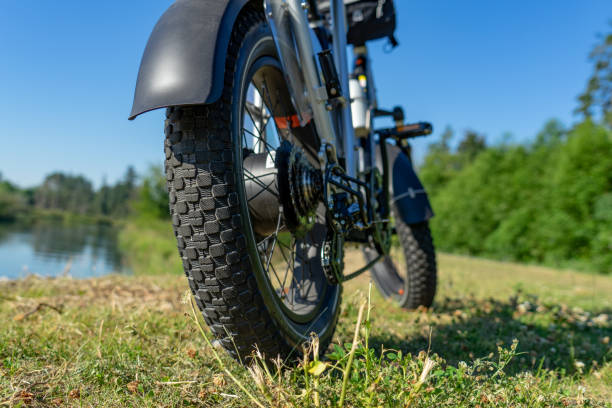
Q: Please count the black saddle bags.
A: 1